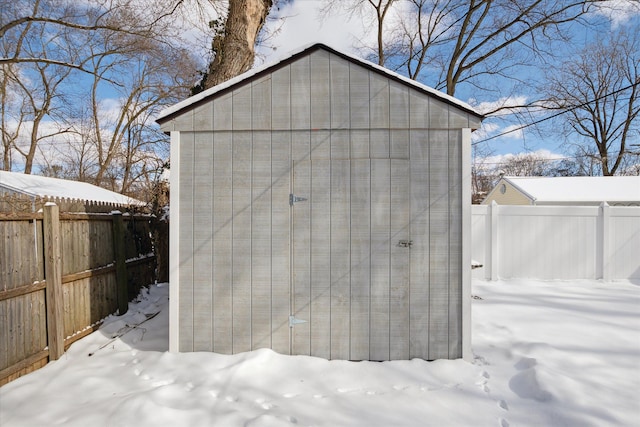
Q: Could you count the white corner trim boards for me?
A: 2